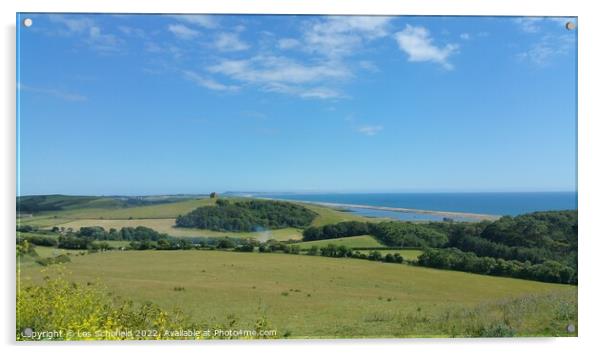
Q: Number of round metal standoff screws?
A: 4